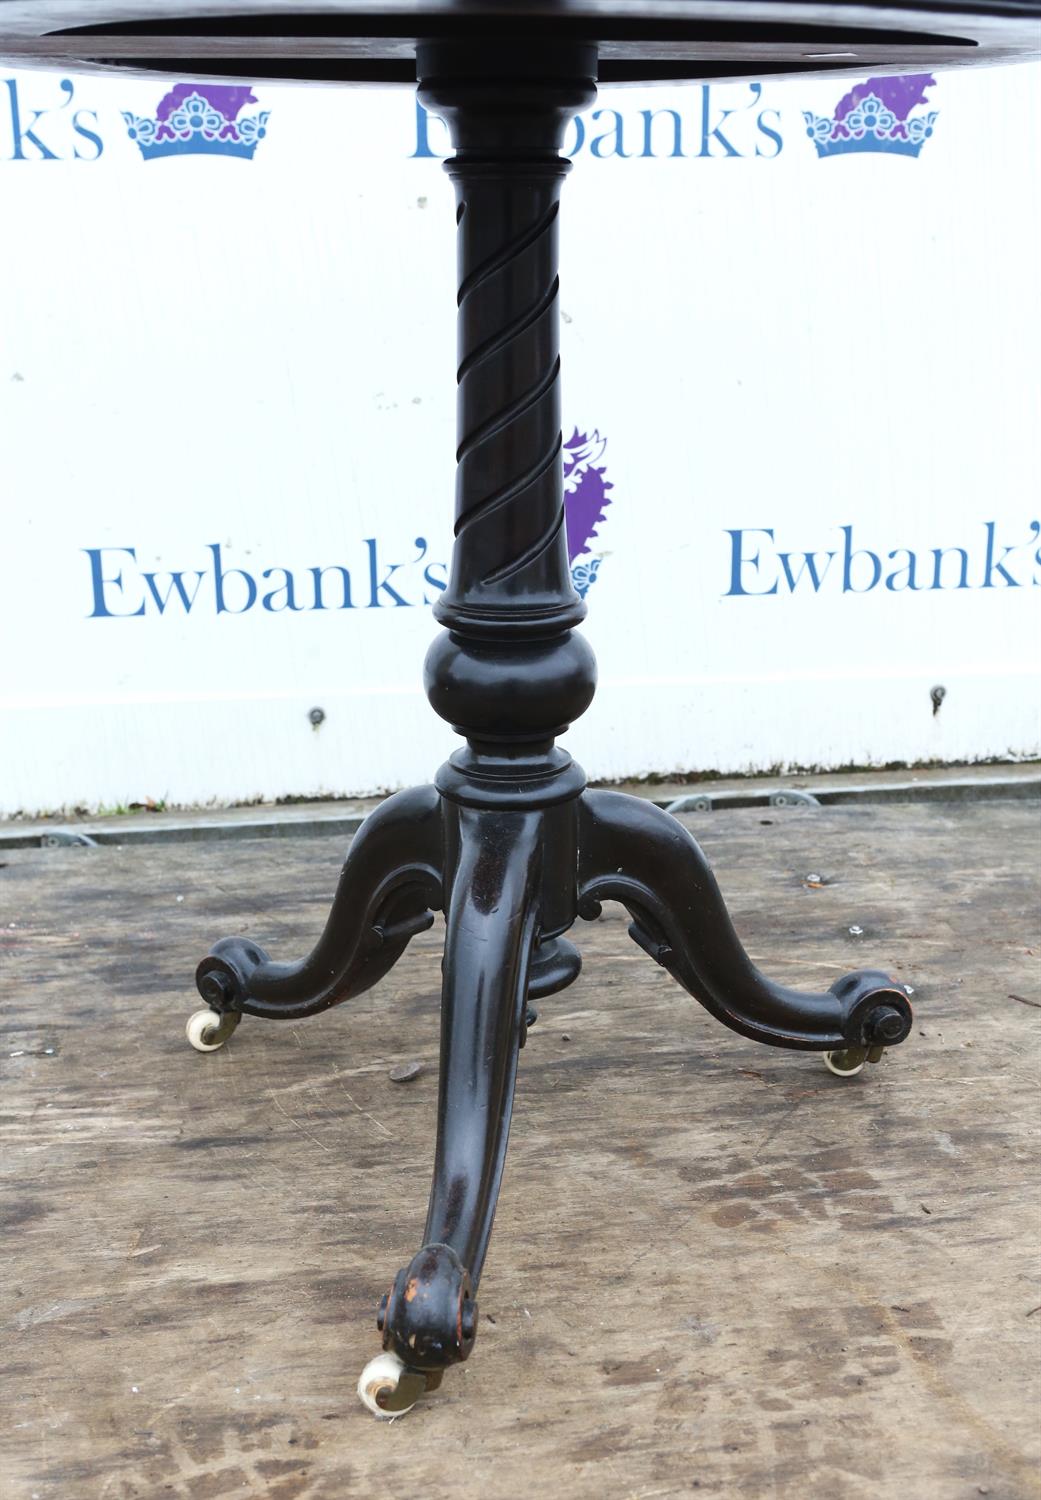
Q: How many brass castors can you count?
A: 3